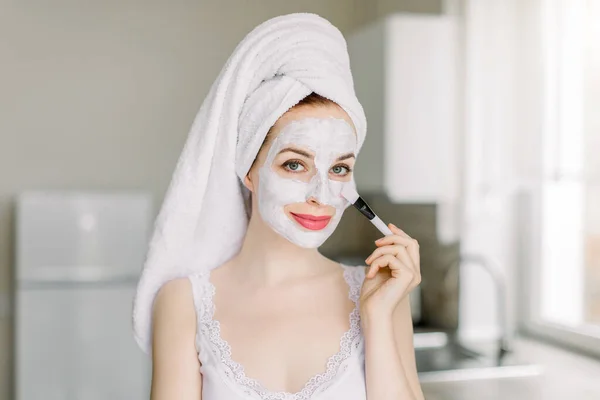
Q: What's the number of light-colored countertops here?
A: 1